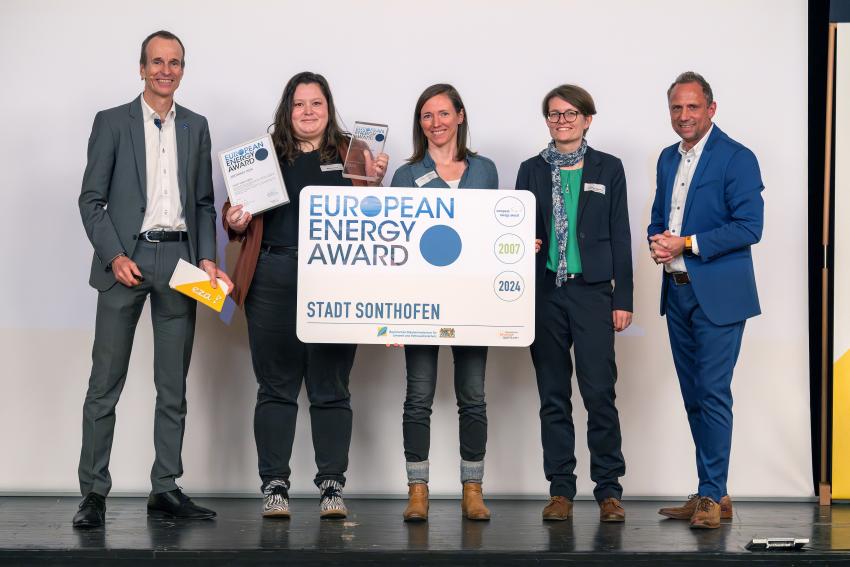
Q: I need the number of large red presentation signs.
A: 0